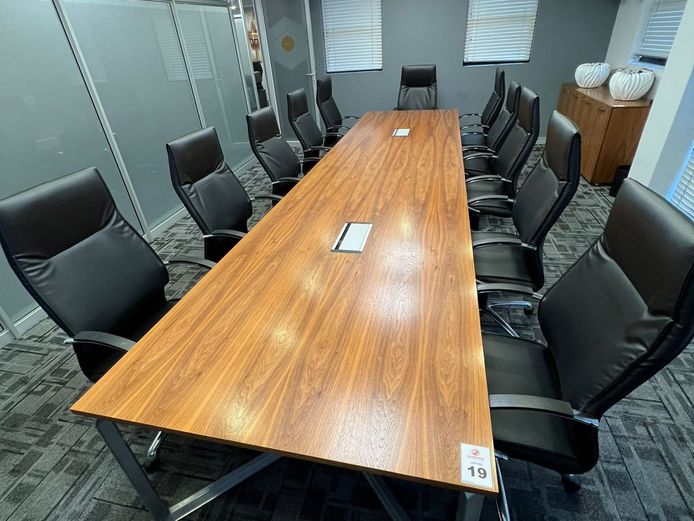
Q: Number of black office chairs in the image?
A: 11